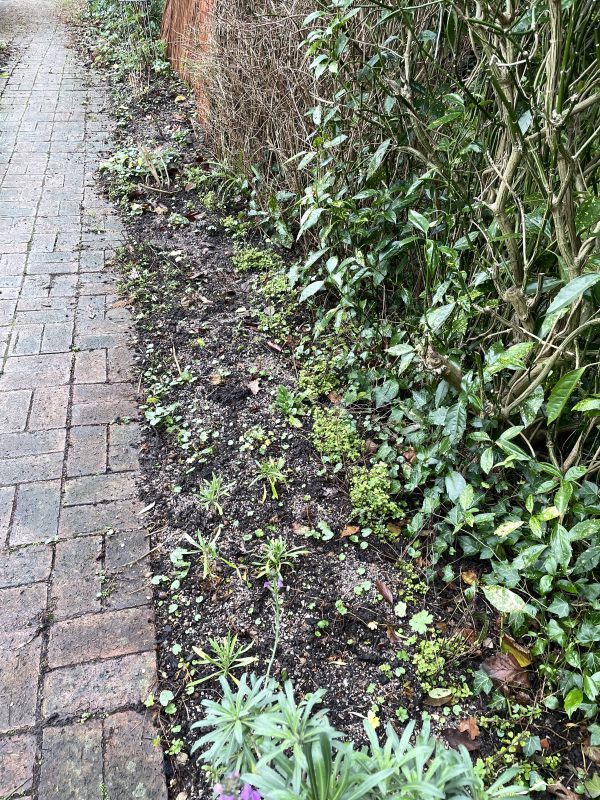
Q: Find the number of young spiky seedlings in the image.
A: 5